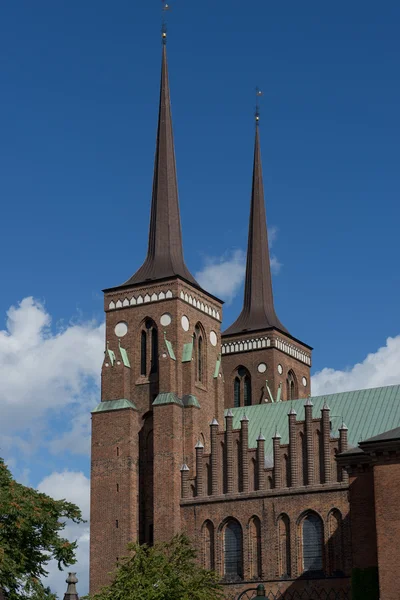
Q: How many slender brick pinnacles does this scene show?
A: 11